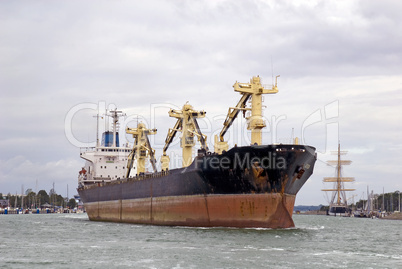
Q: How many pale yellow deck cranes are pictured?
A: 3